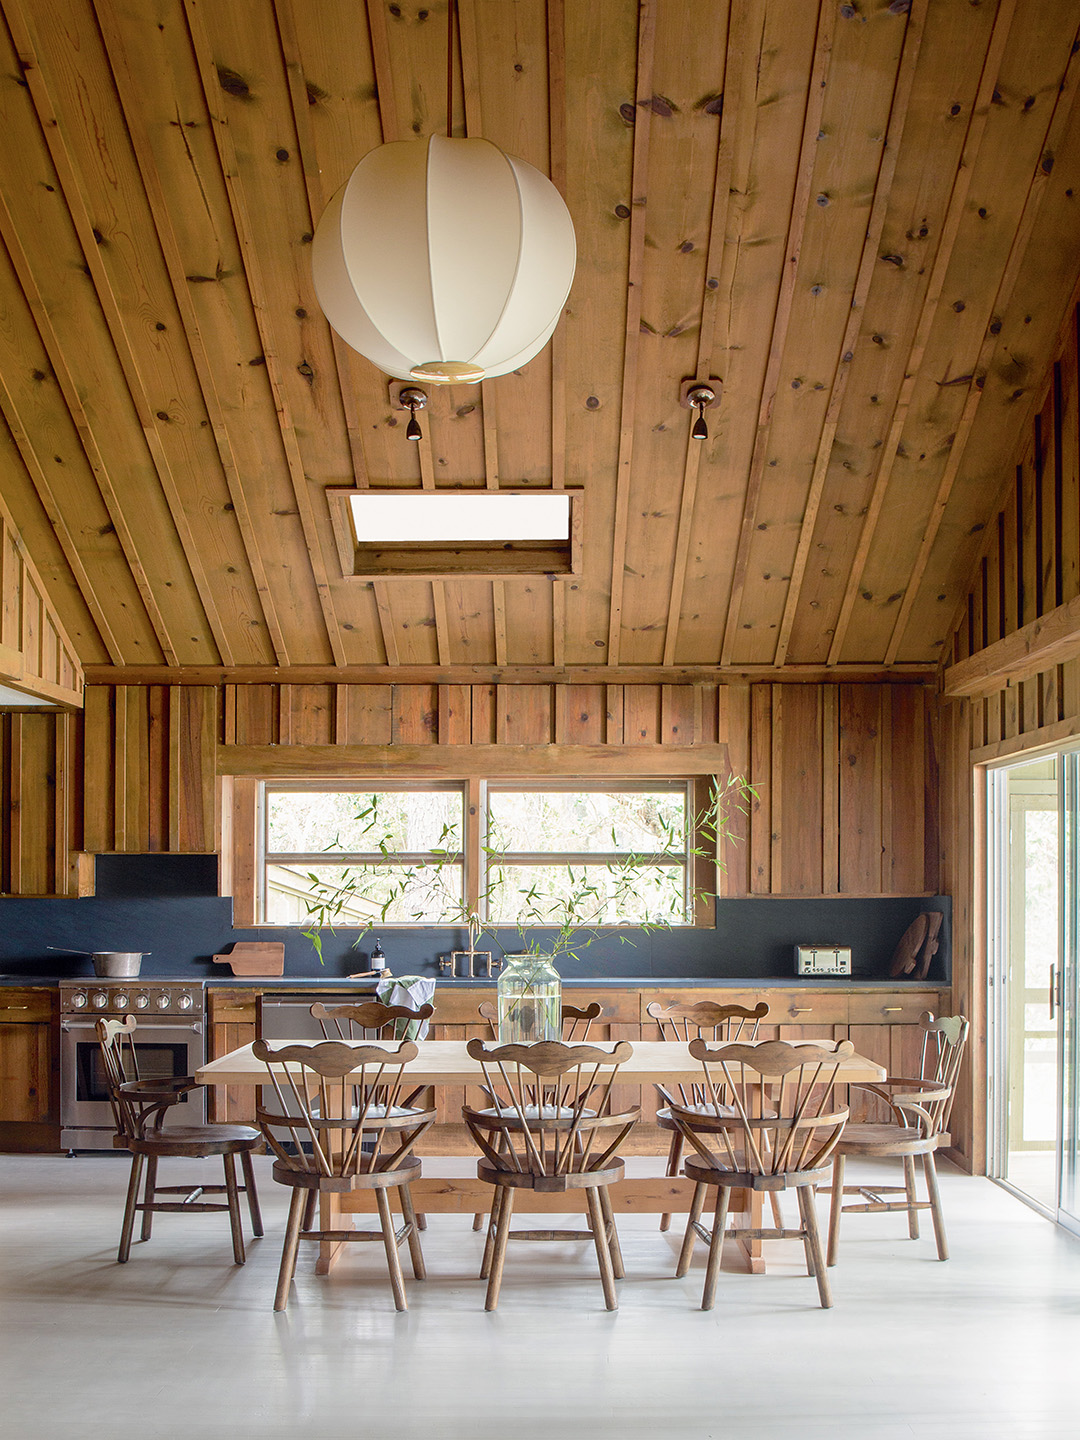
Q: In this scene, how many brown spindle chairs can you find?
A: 8